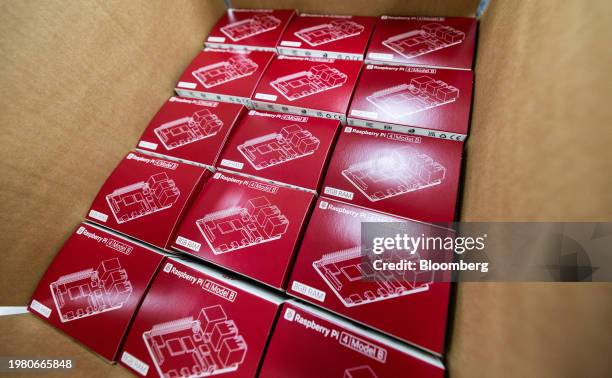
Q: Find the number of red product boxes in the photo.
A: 15